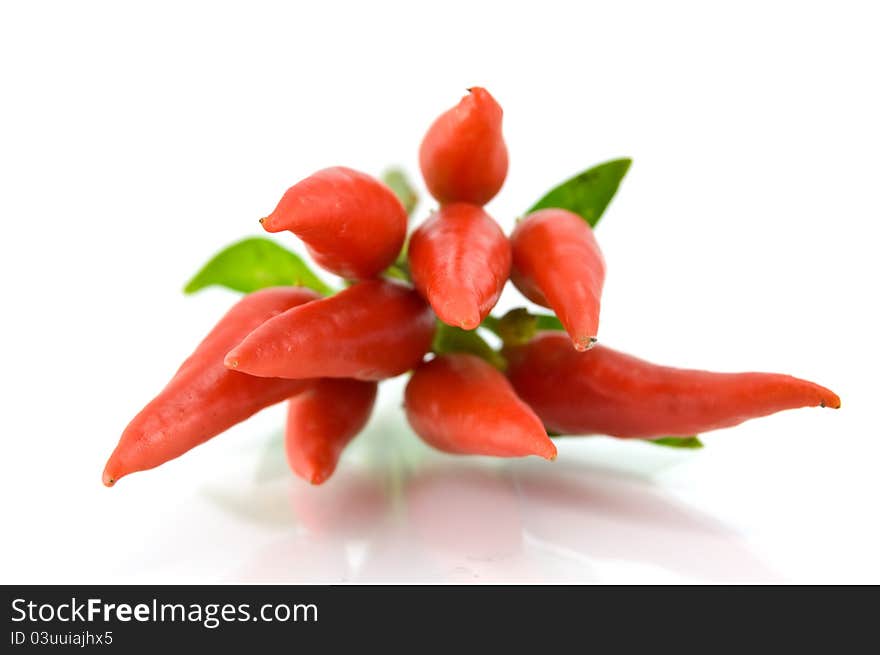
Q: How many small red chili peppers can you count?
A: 9